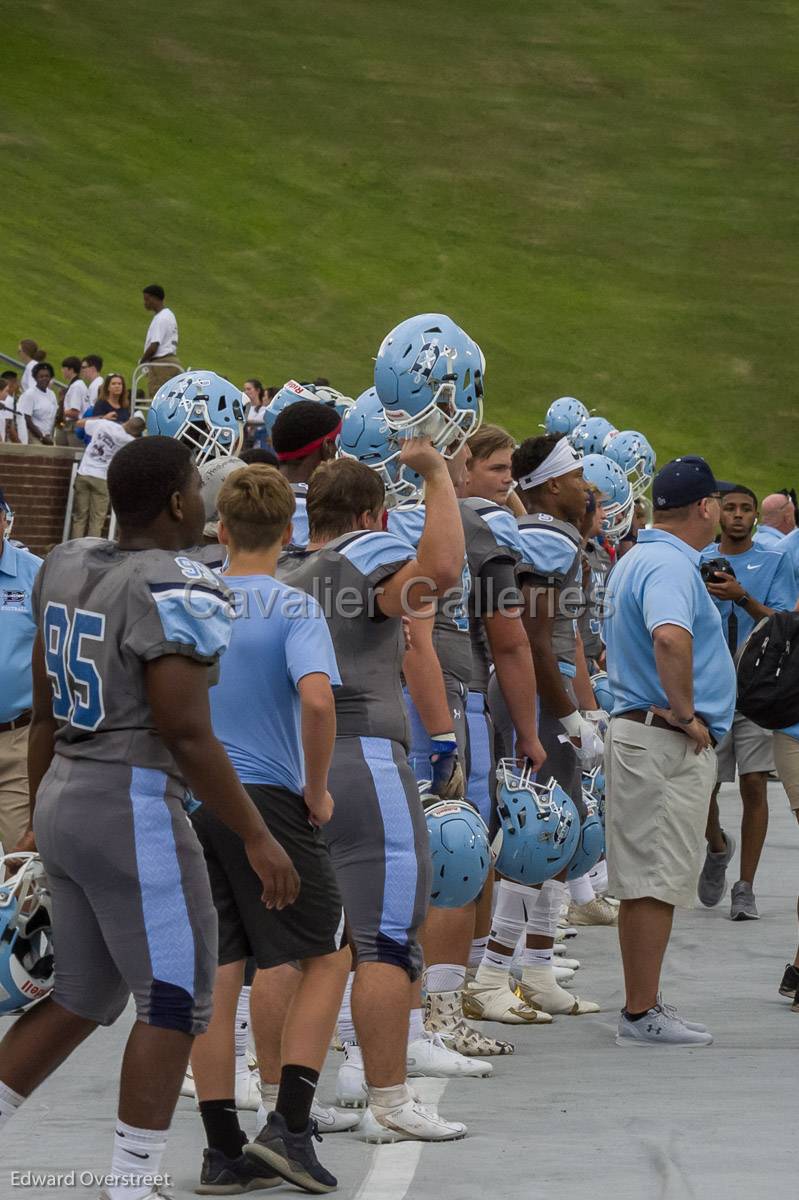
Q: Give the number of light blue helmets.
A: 14